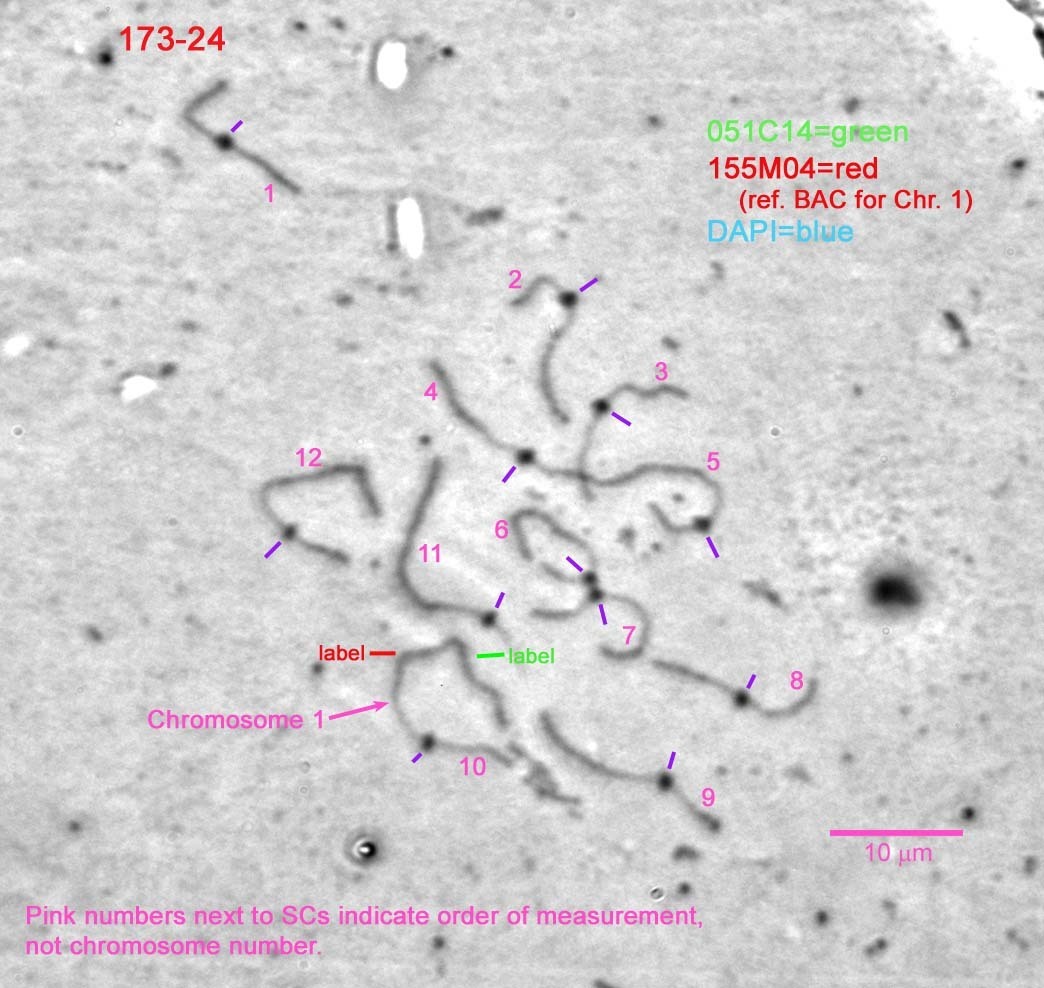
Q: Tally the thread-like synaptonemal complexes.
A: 12